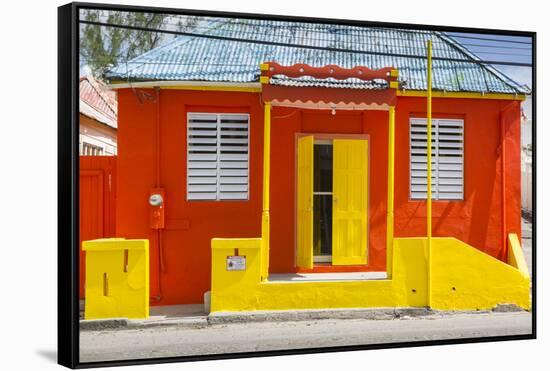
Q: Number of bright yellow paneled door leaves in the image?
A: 2